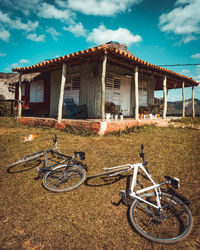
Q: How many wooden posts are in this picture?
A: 7